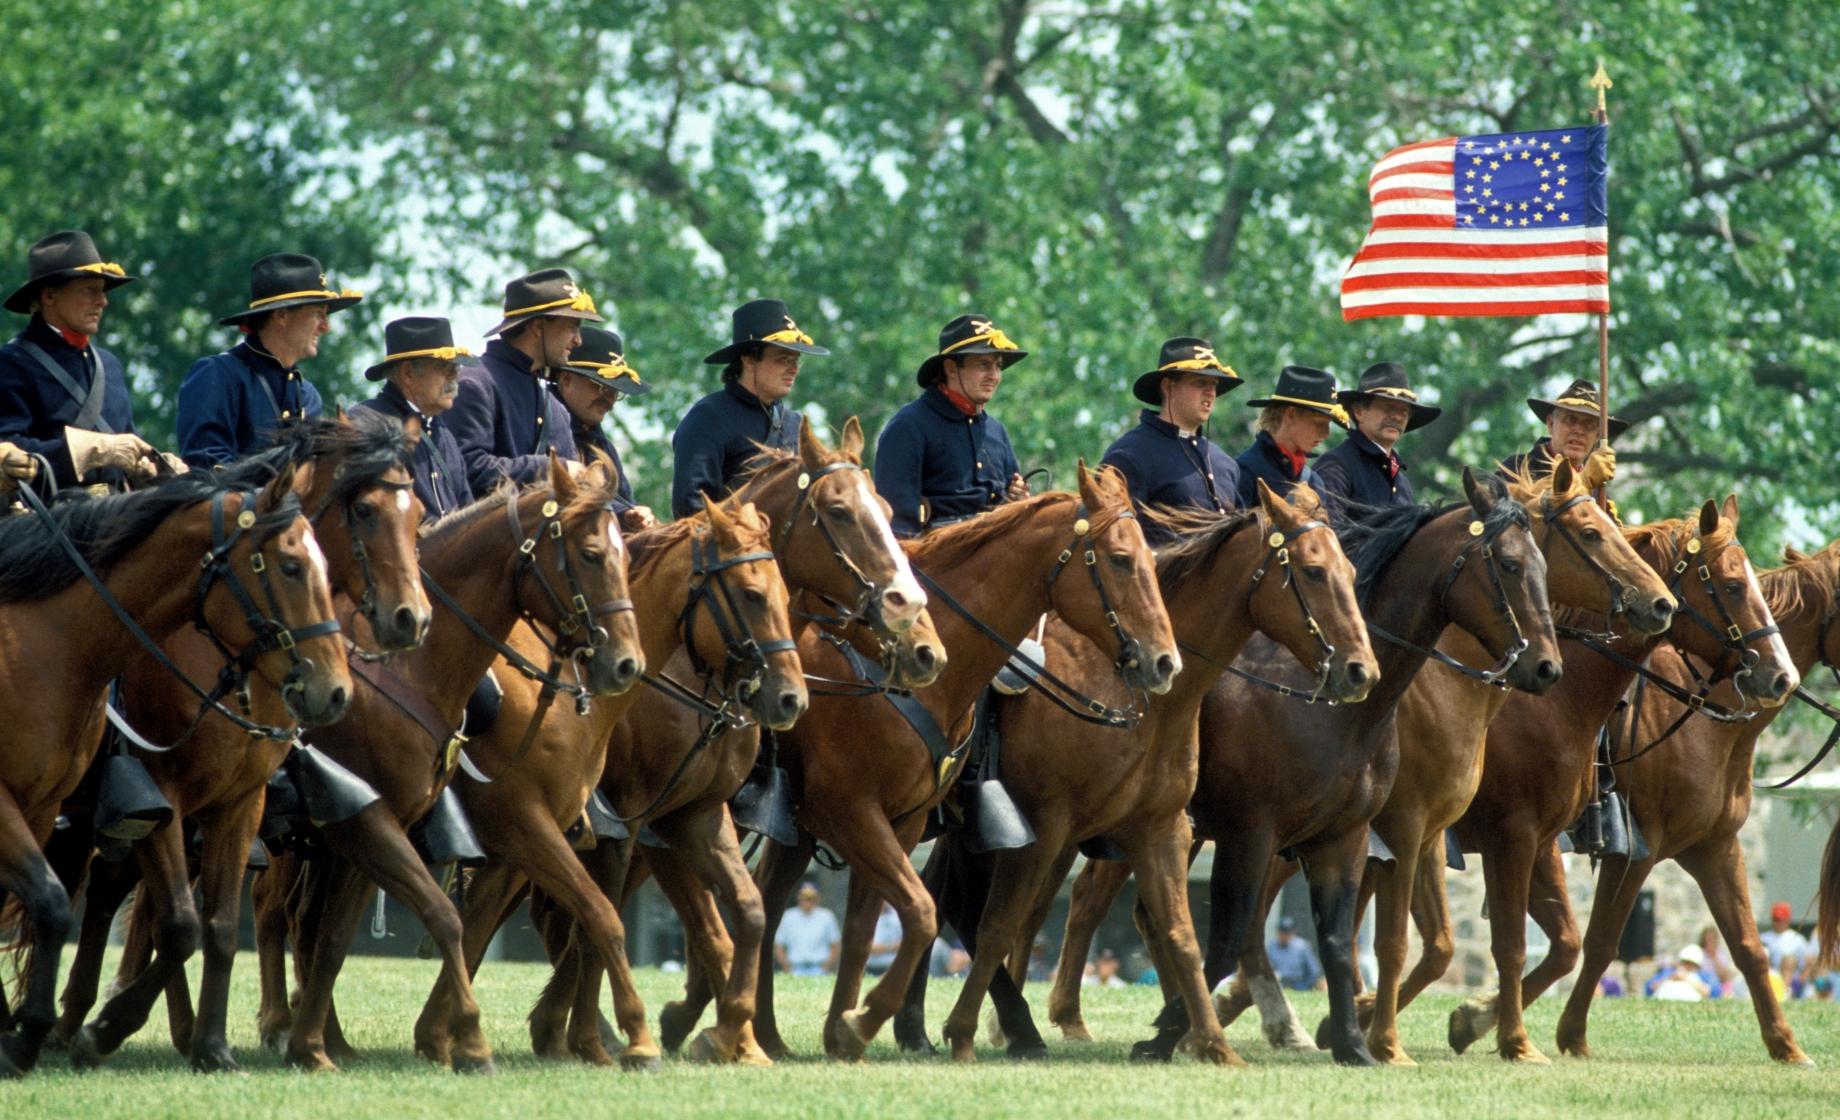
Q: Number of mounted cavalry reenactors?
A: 11